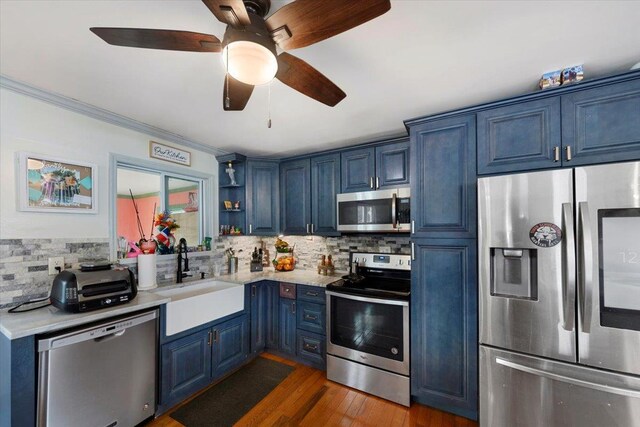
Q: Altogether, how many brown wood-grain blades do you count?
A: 5